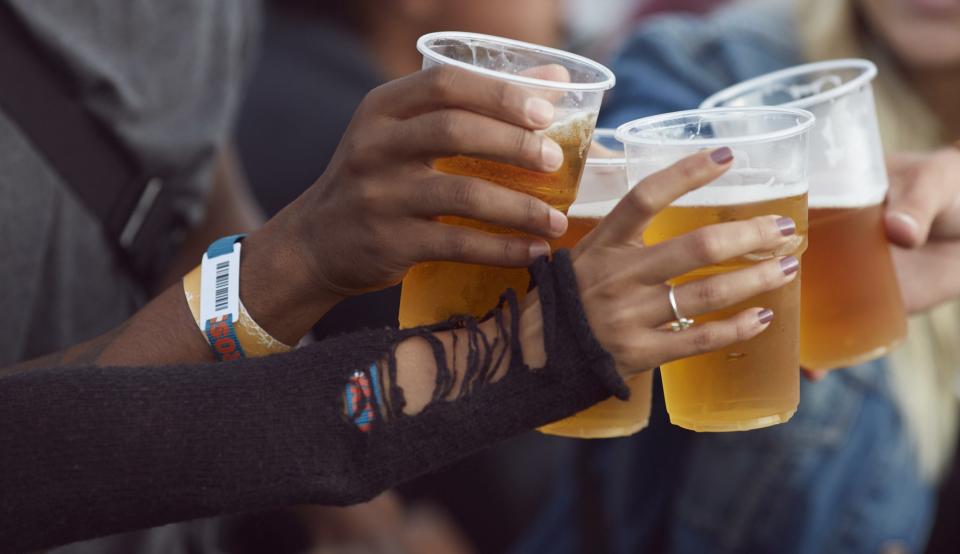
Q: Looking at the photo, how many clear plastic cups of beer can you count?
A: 4